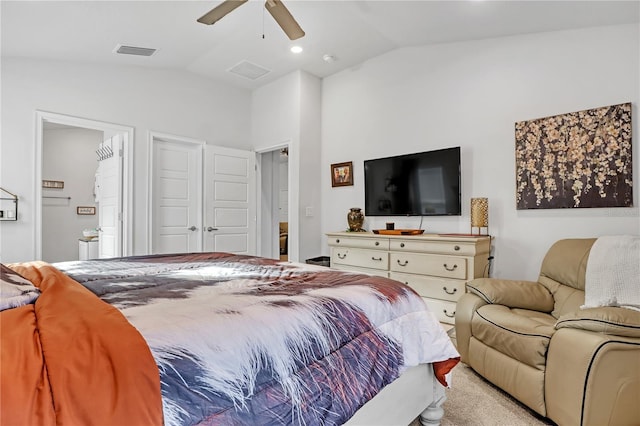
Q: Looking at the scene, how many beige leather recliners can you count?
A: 1